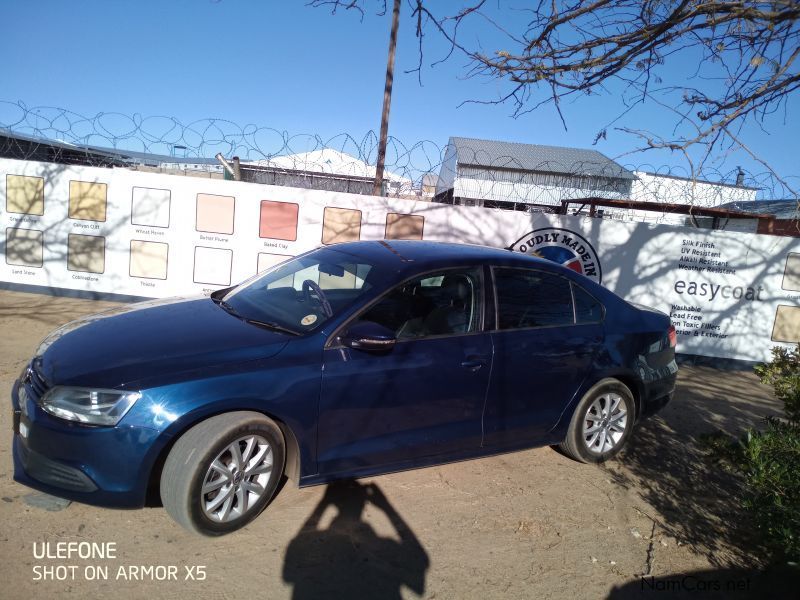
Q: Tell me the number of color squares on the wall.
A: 14